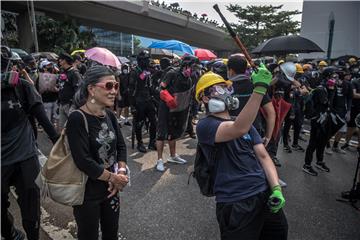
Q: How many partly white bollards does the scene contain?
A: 0